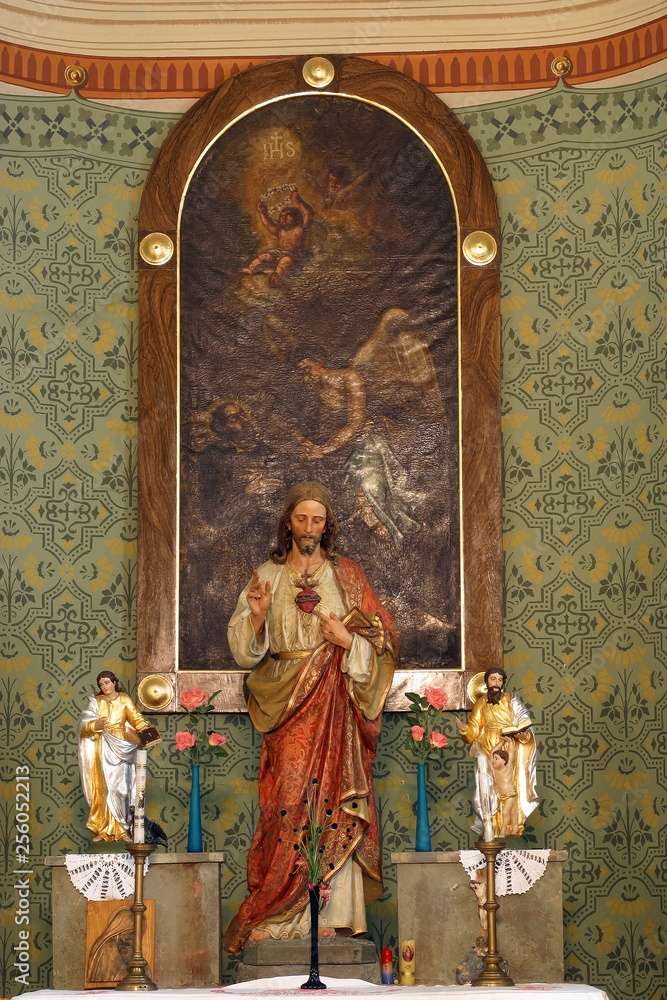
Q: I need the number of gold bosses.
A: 7